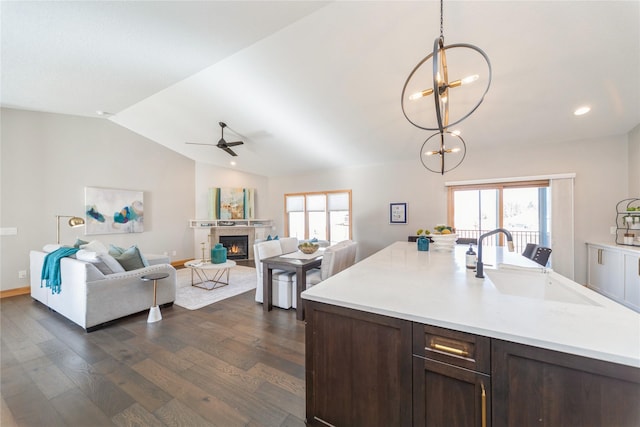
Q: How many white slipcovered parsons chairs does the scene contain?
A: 4